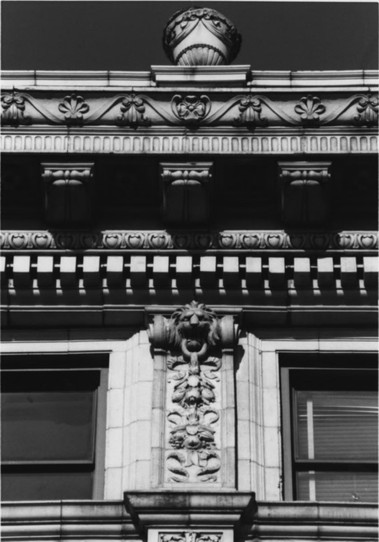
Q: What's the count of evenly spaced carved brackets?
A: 3